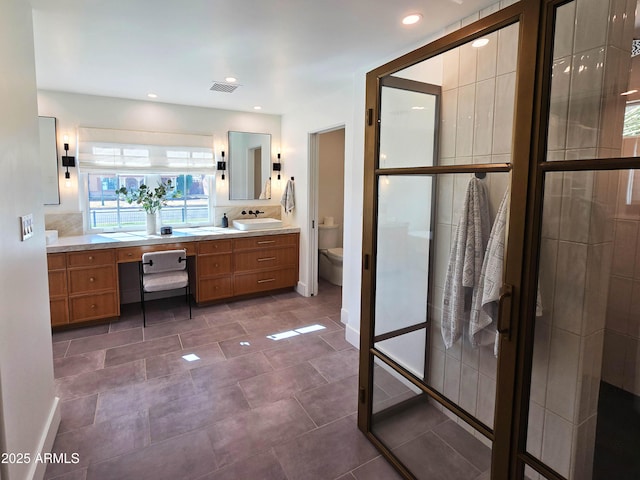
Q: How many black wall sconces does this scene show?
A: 3